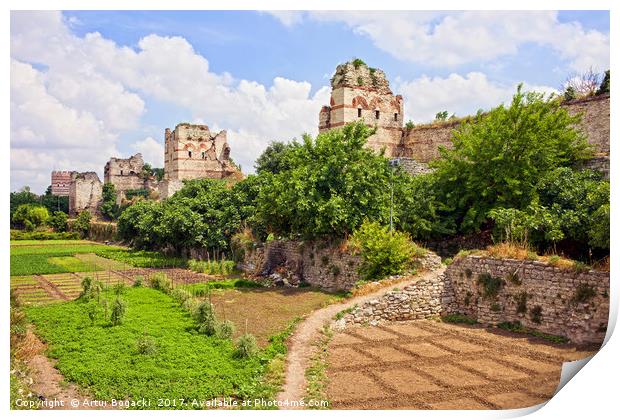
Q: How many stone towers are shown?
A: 5